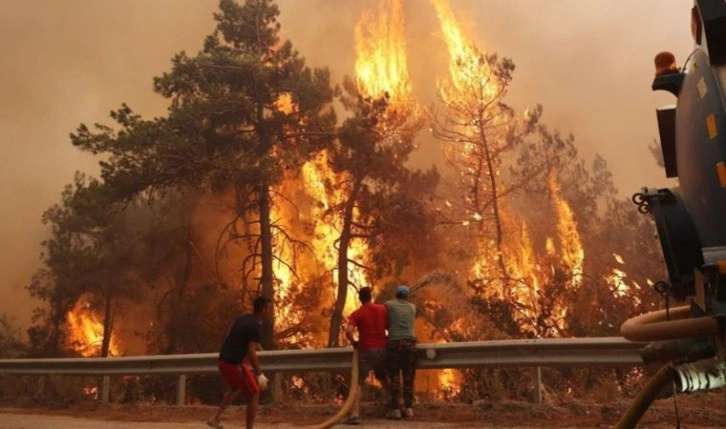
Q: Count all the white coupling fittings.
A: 1